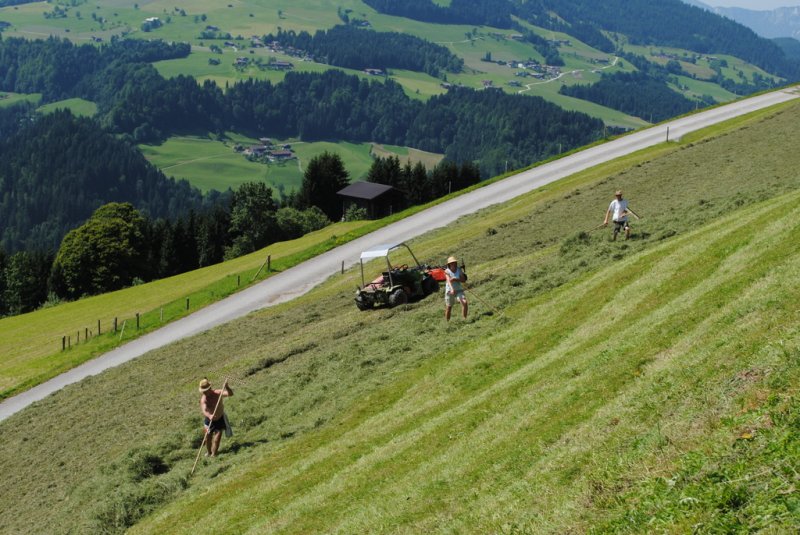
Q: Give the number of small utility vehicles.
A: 1